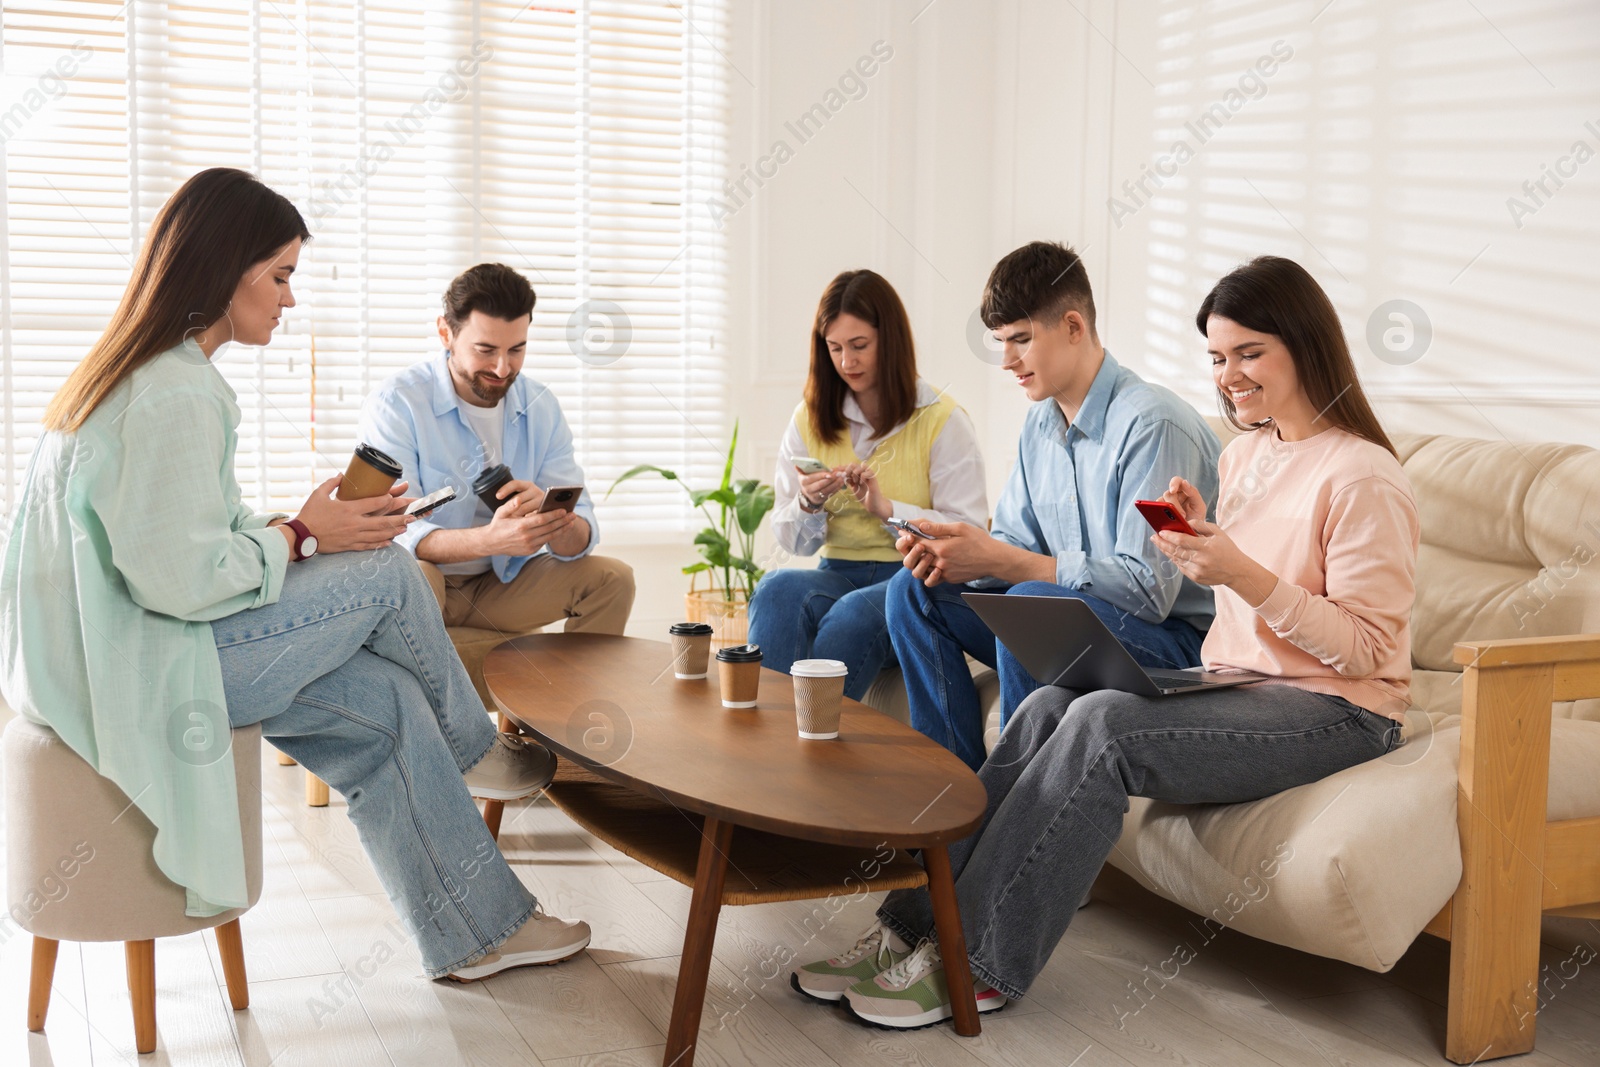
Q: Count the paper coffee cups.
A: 5